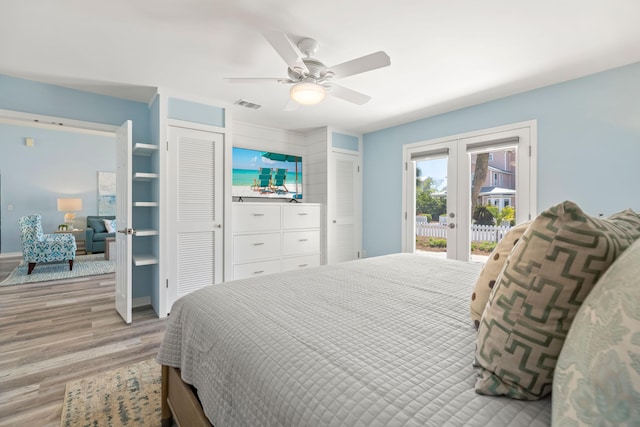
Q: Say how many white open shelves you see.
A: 5